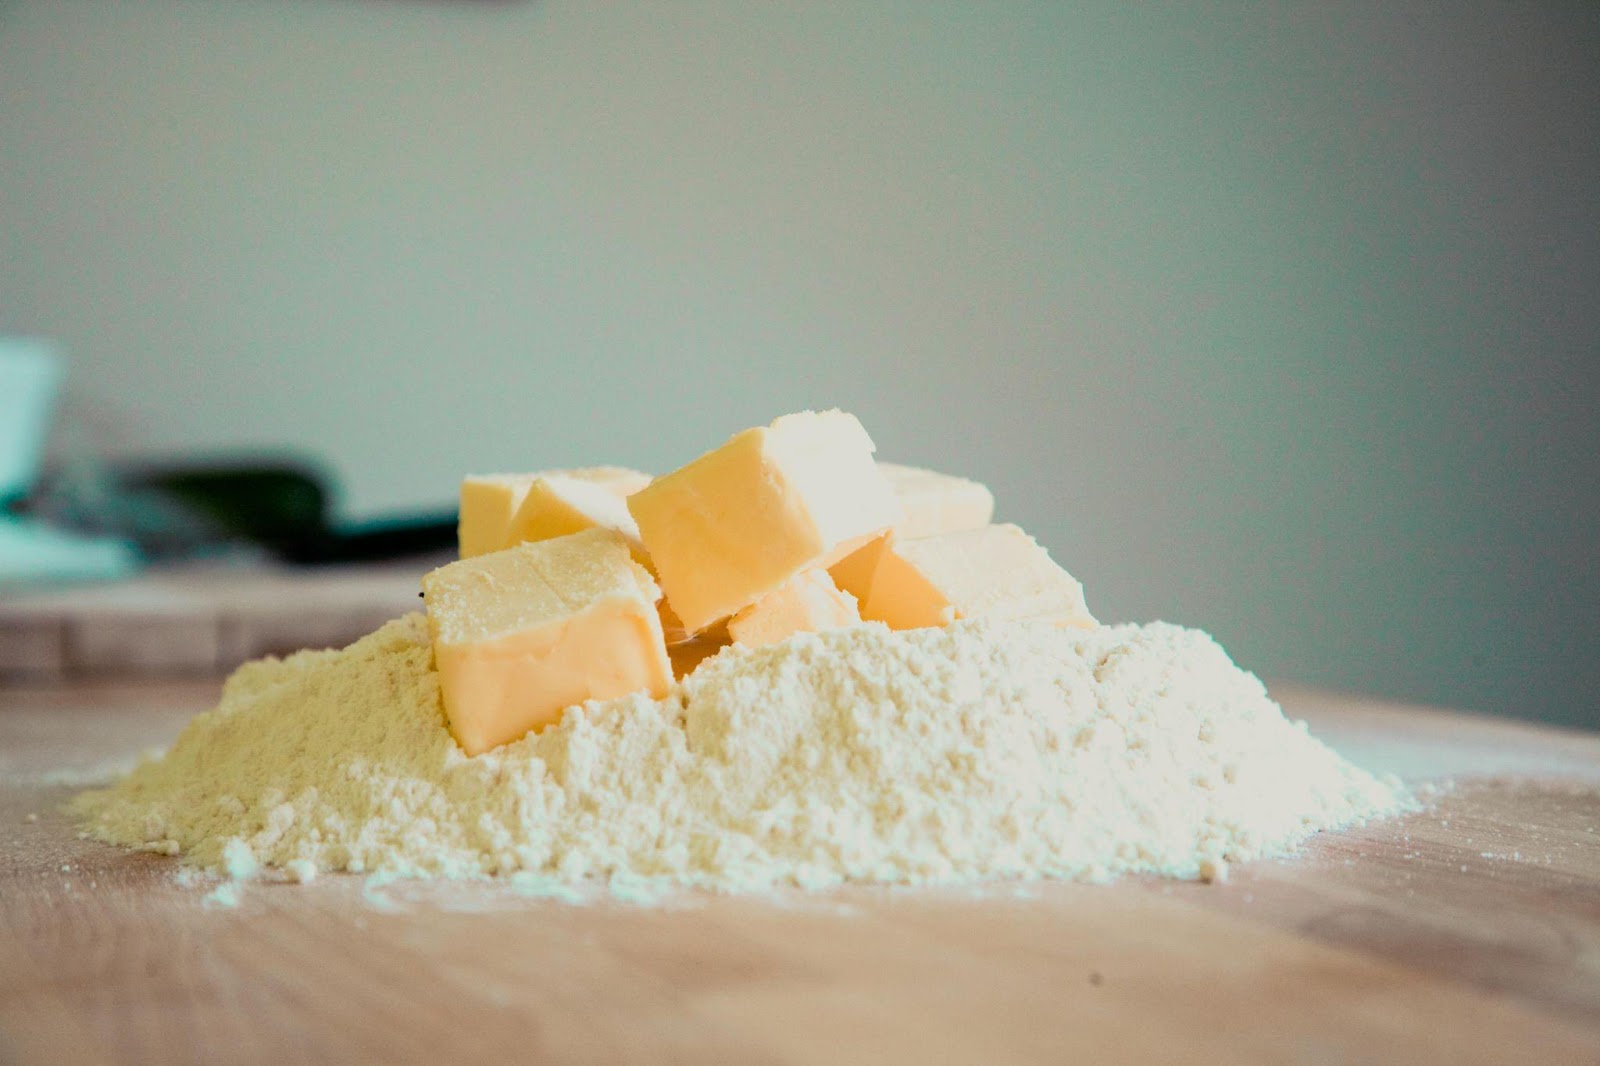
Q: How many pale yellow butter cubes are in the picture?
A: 7